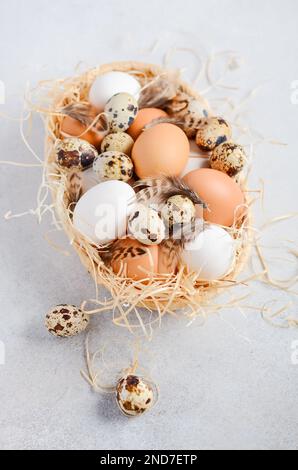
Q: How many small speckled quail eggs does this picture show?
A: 11